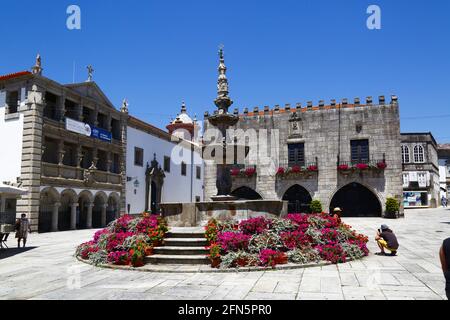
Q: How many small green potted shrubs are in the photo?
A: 2